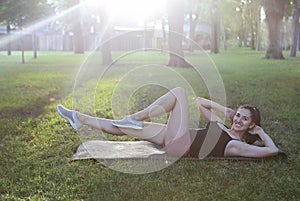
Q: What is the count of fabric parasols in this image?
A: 0